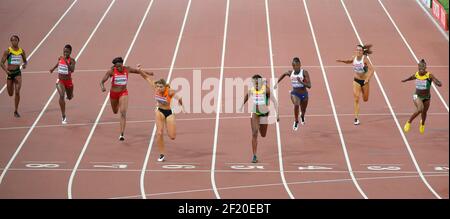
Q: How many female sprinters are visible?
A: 8